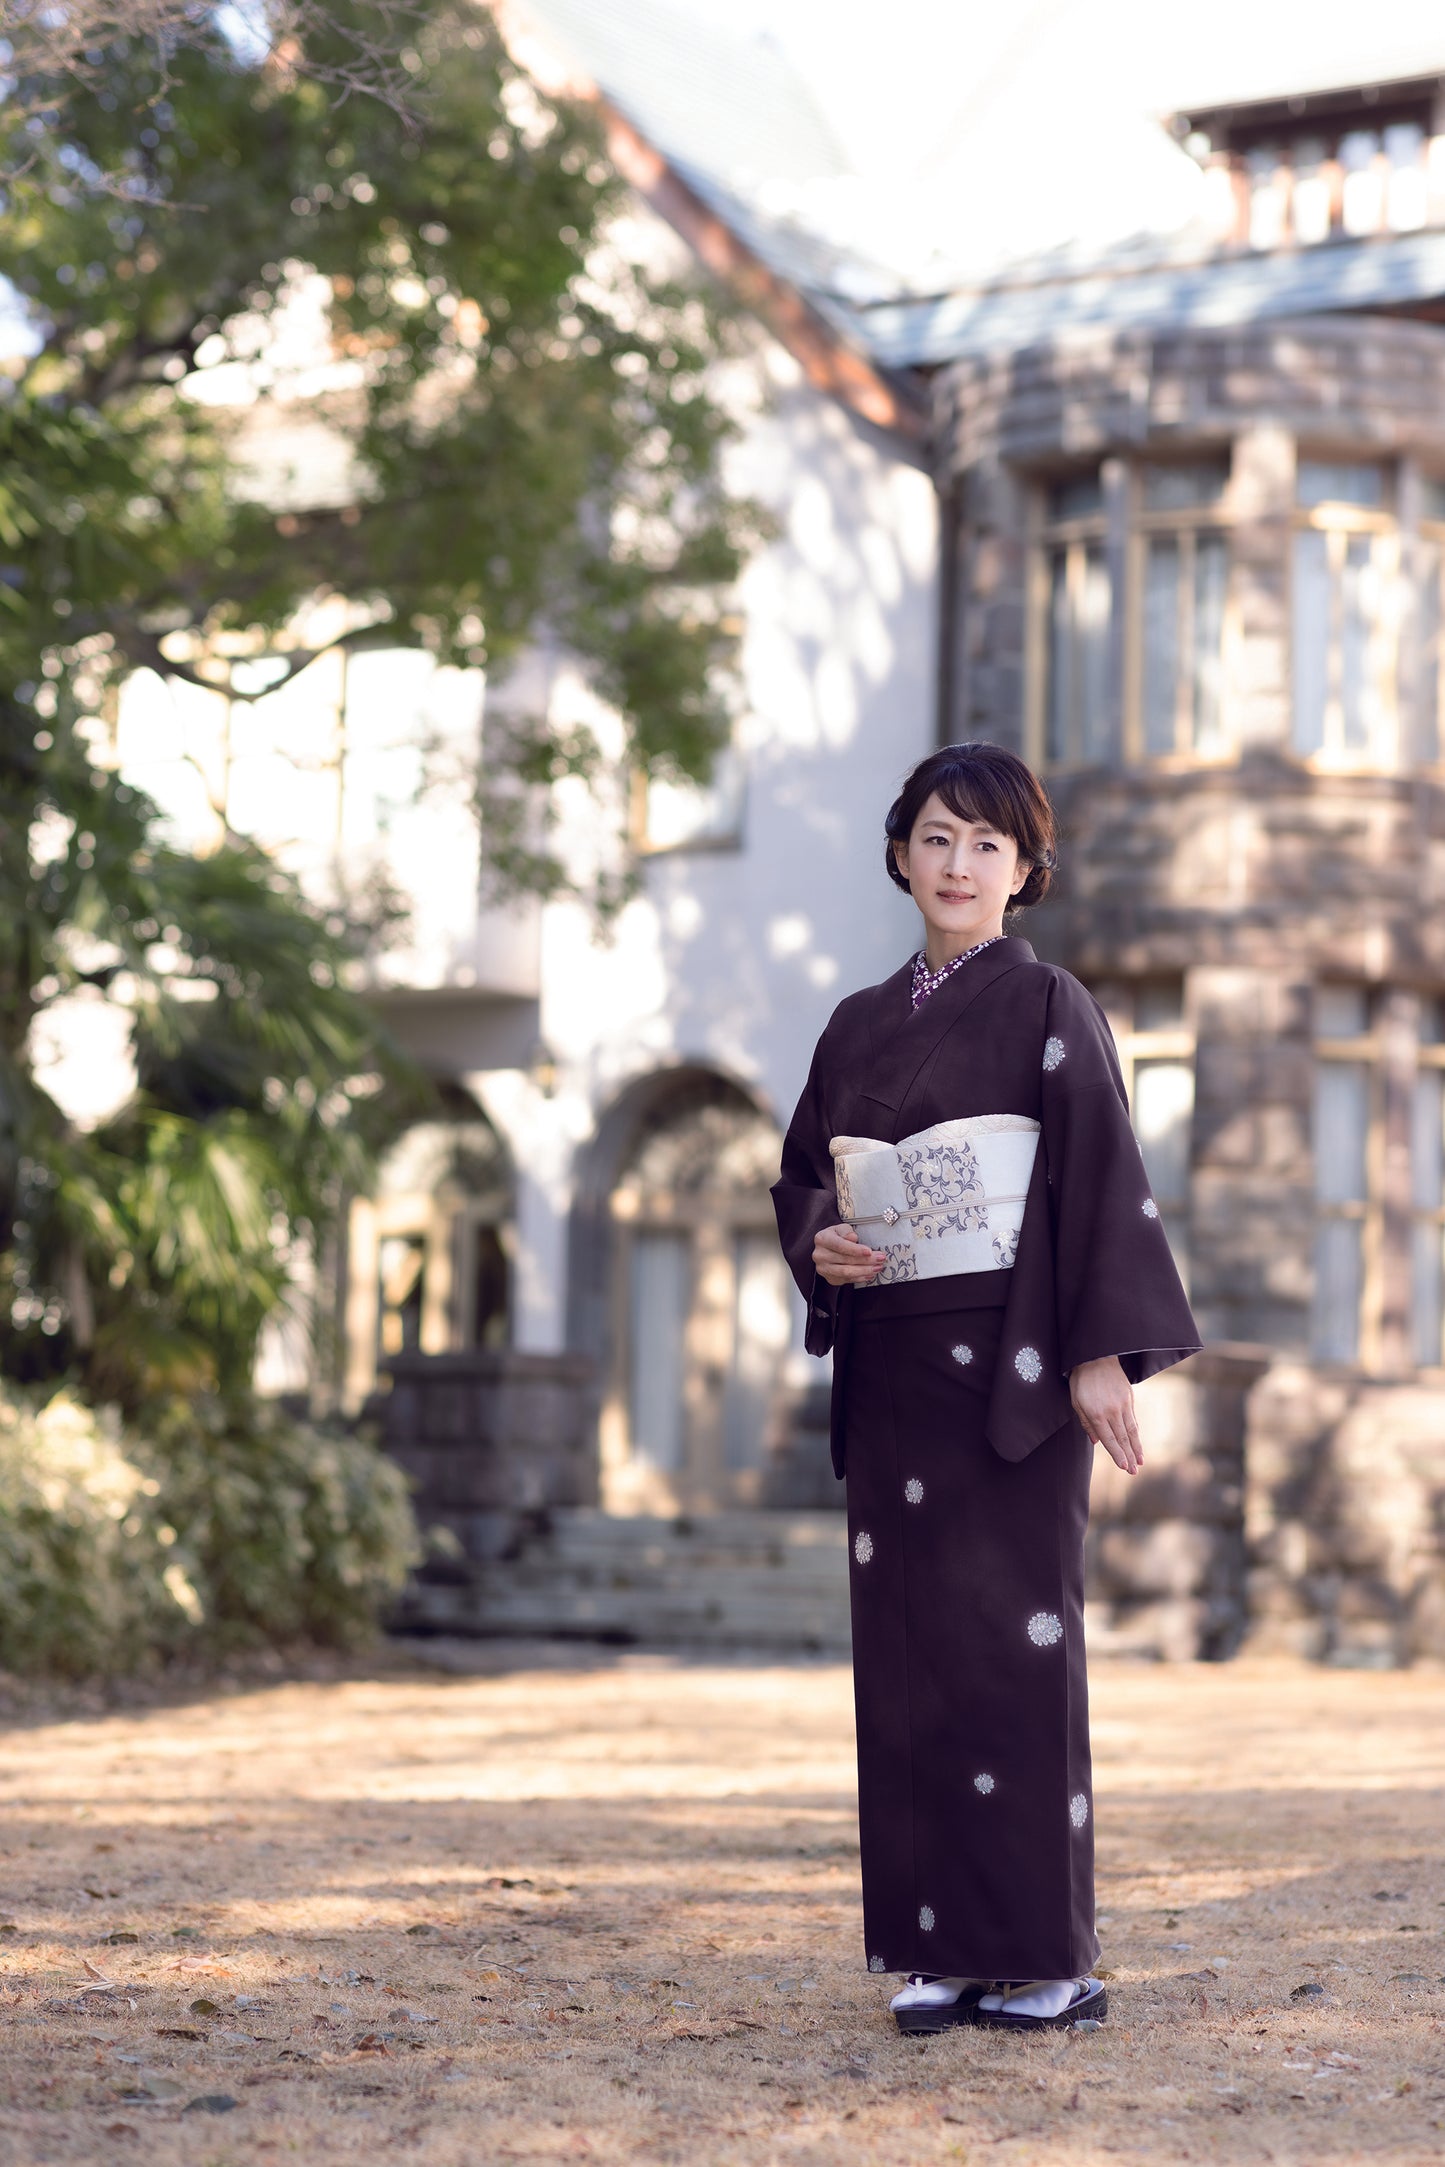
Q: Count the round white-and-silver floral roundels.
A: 11